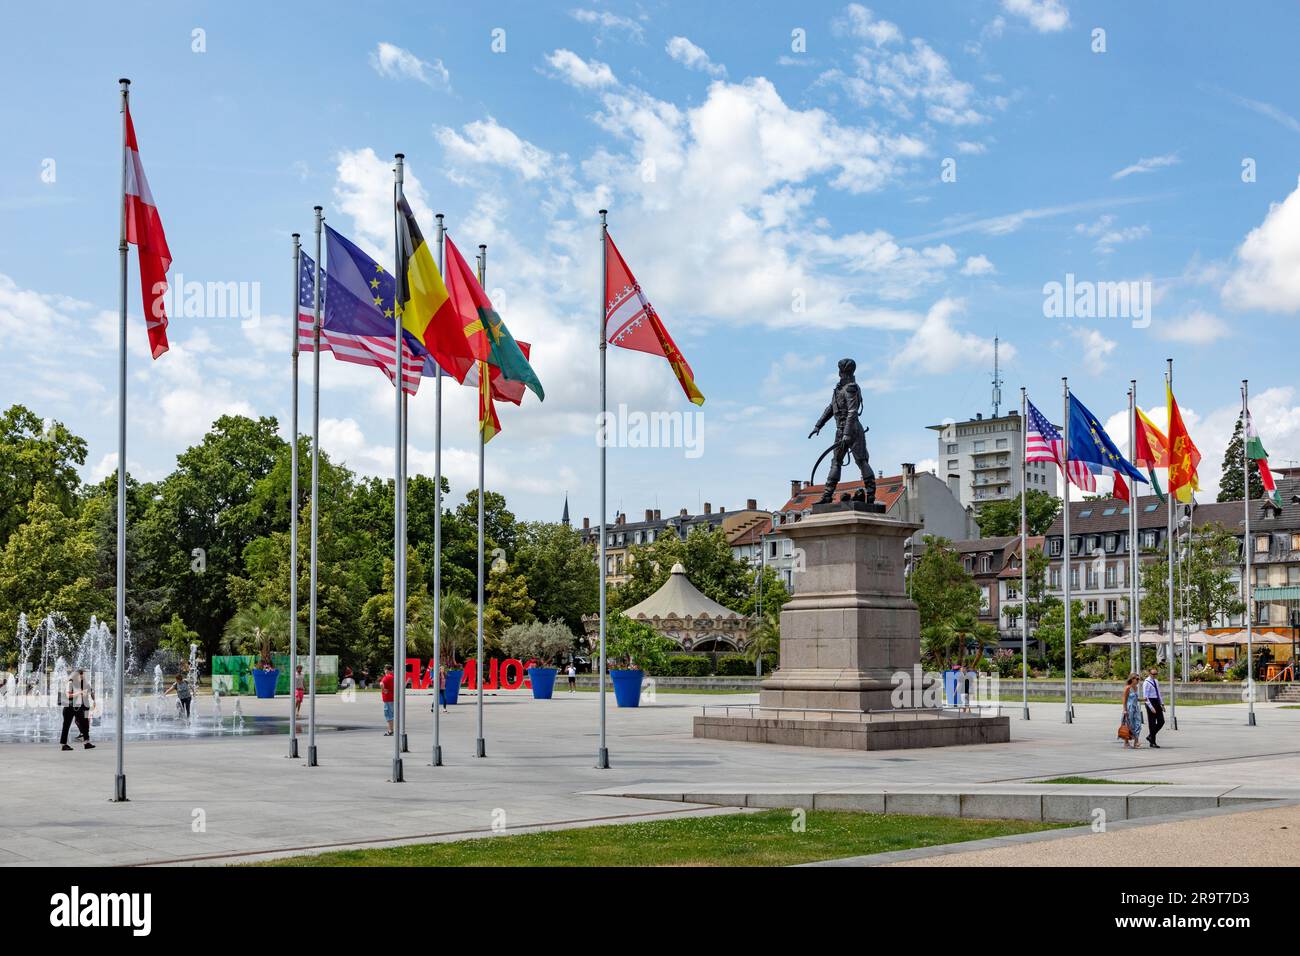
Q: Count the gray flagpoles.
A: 15